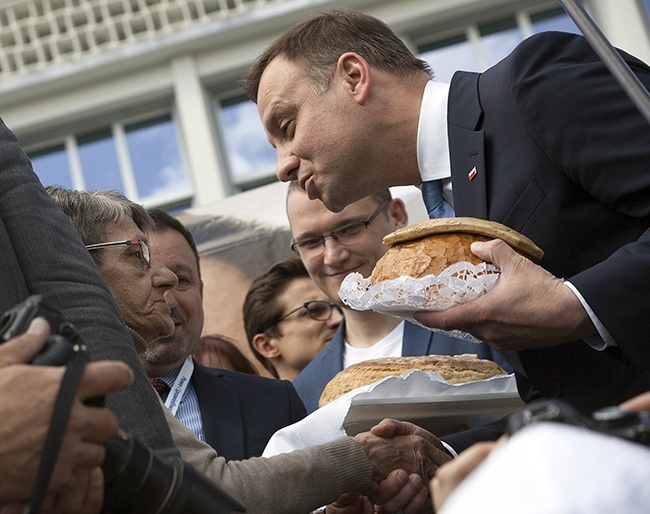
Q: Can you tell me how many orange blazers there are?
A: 0